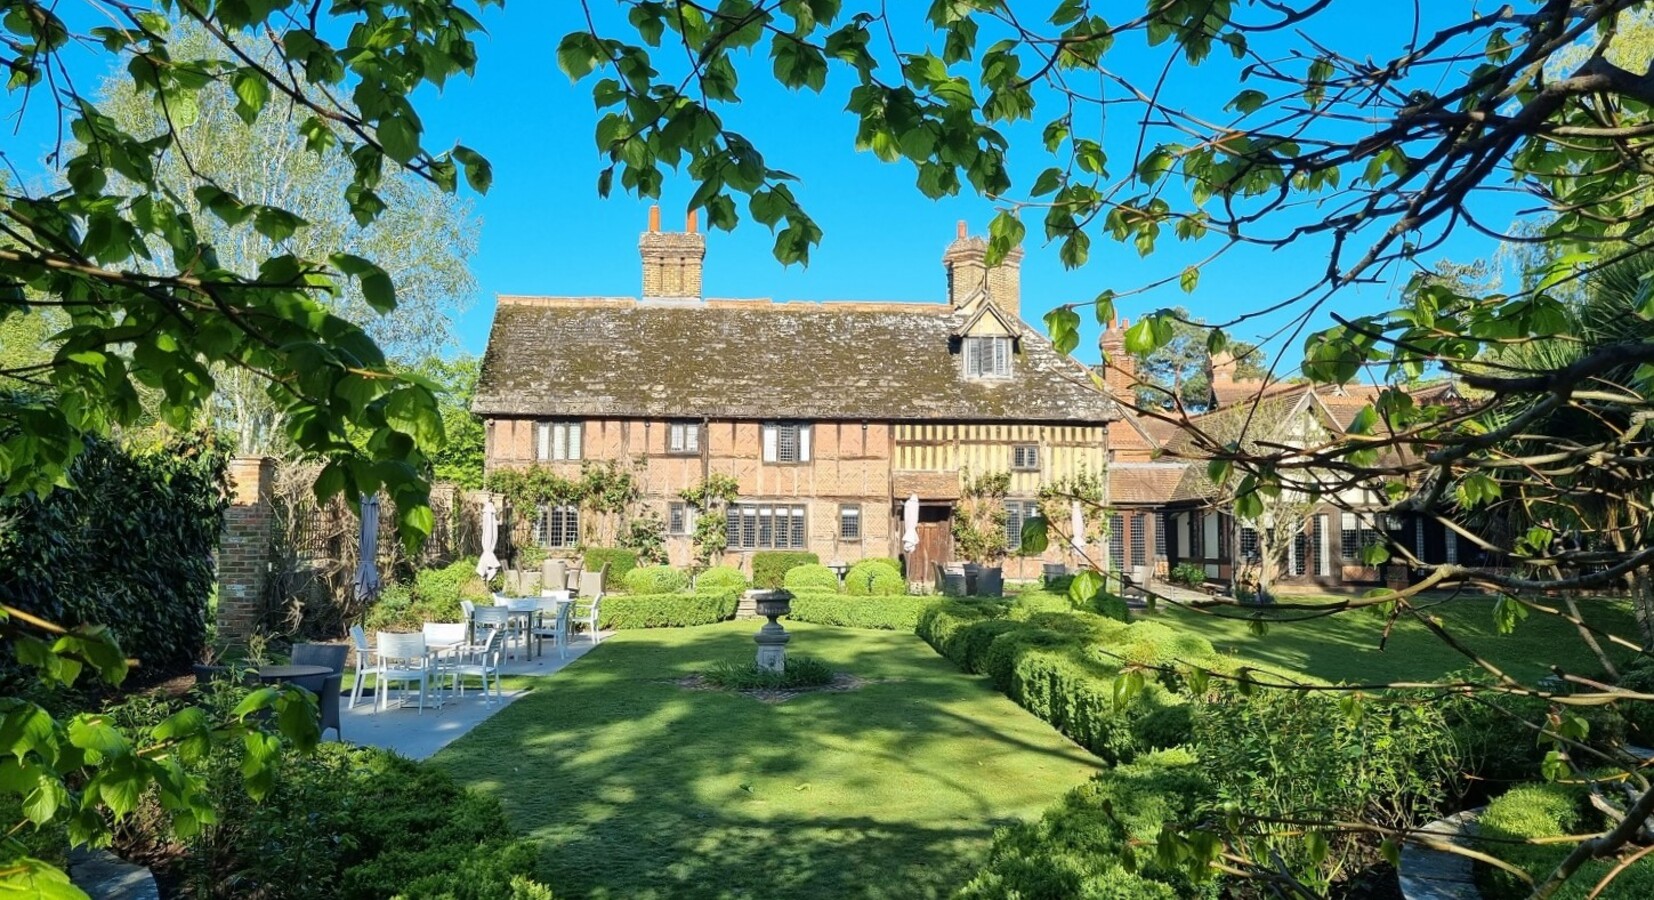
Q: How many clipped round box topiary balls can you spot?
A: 4